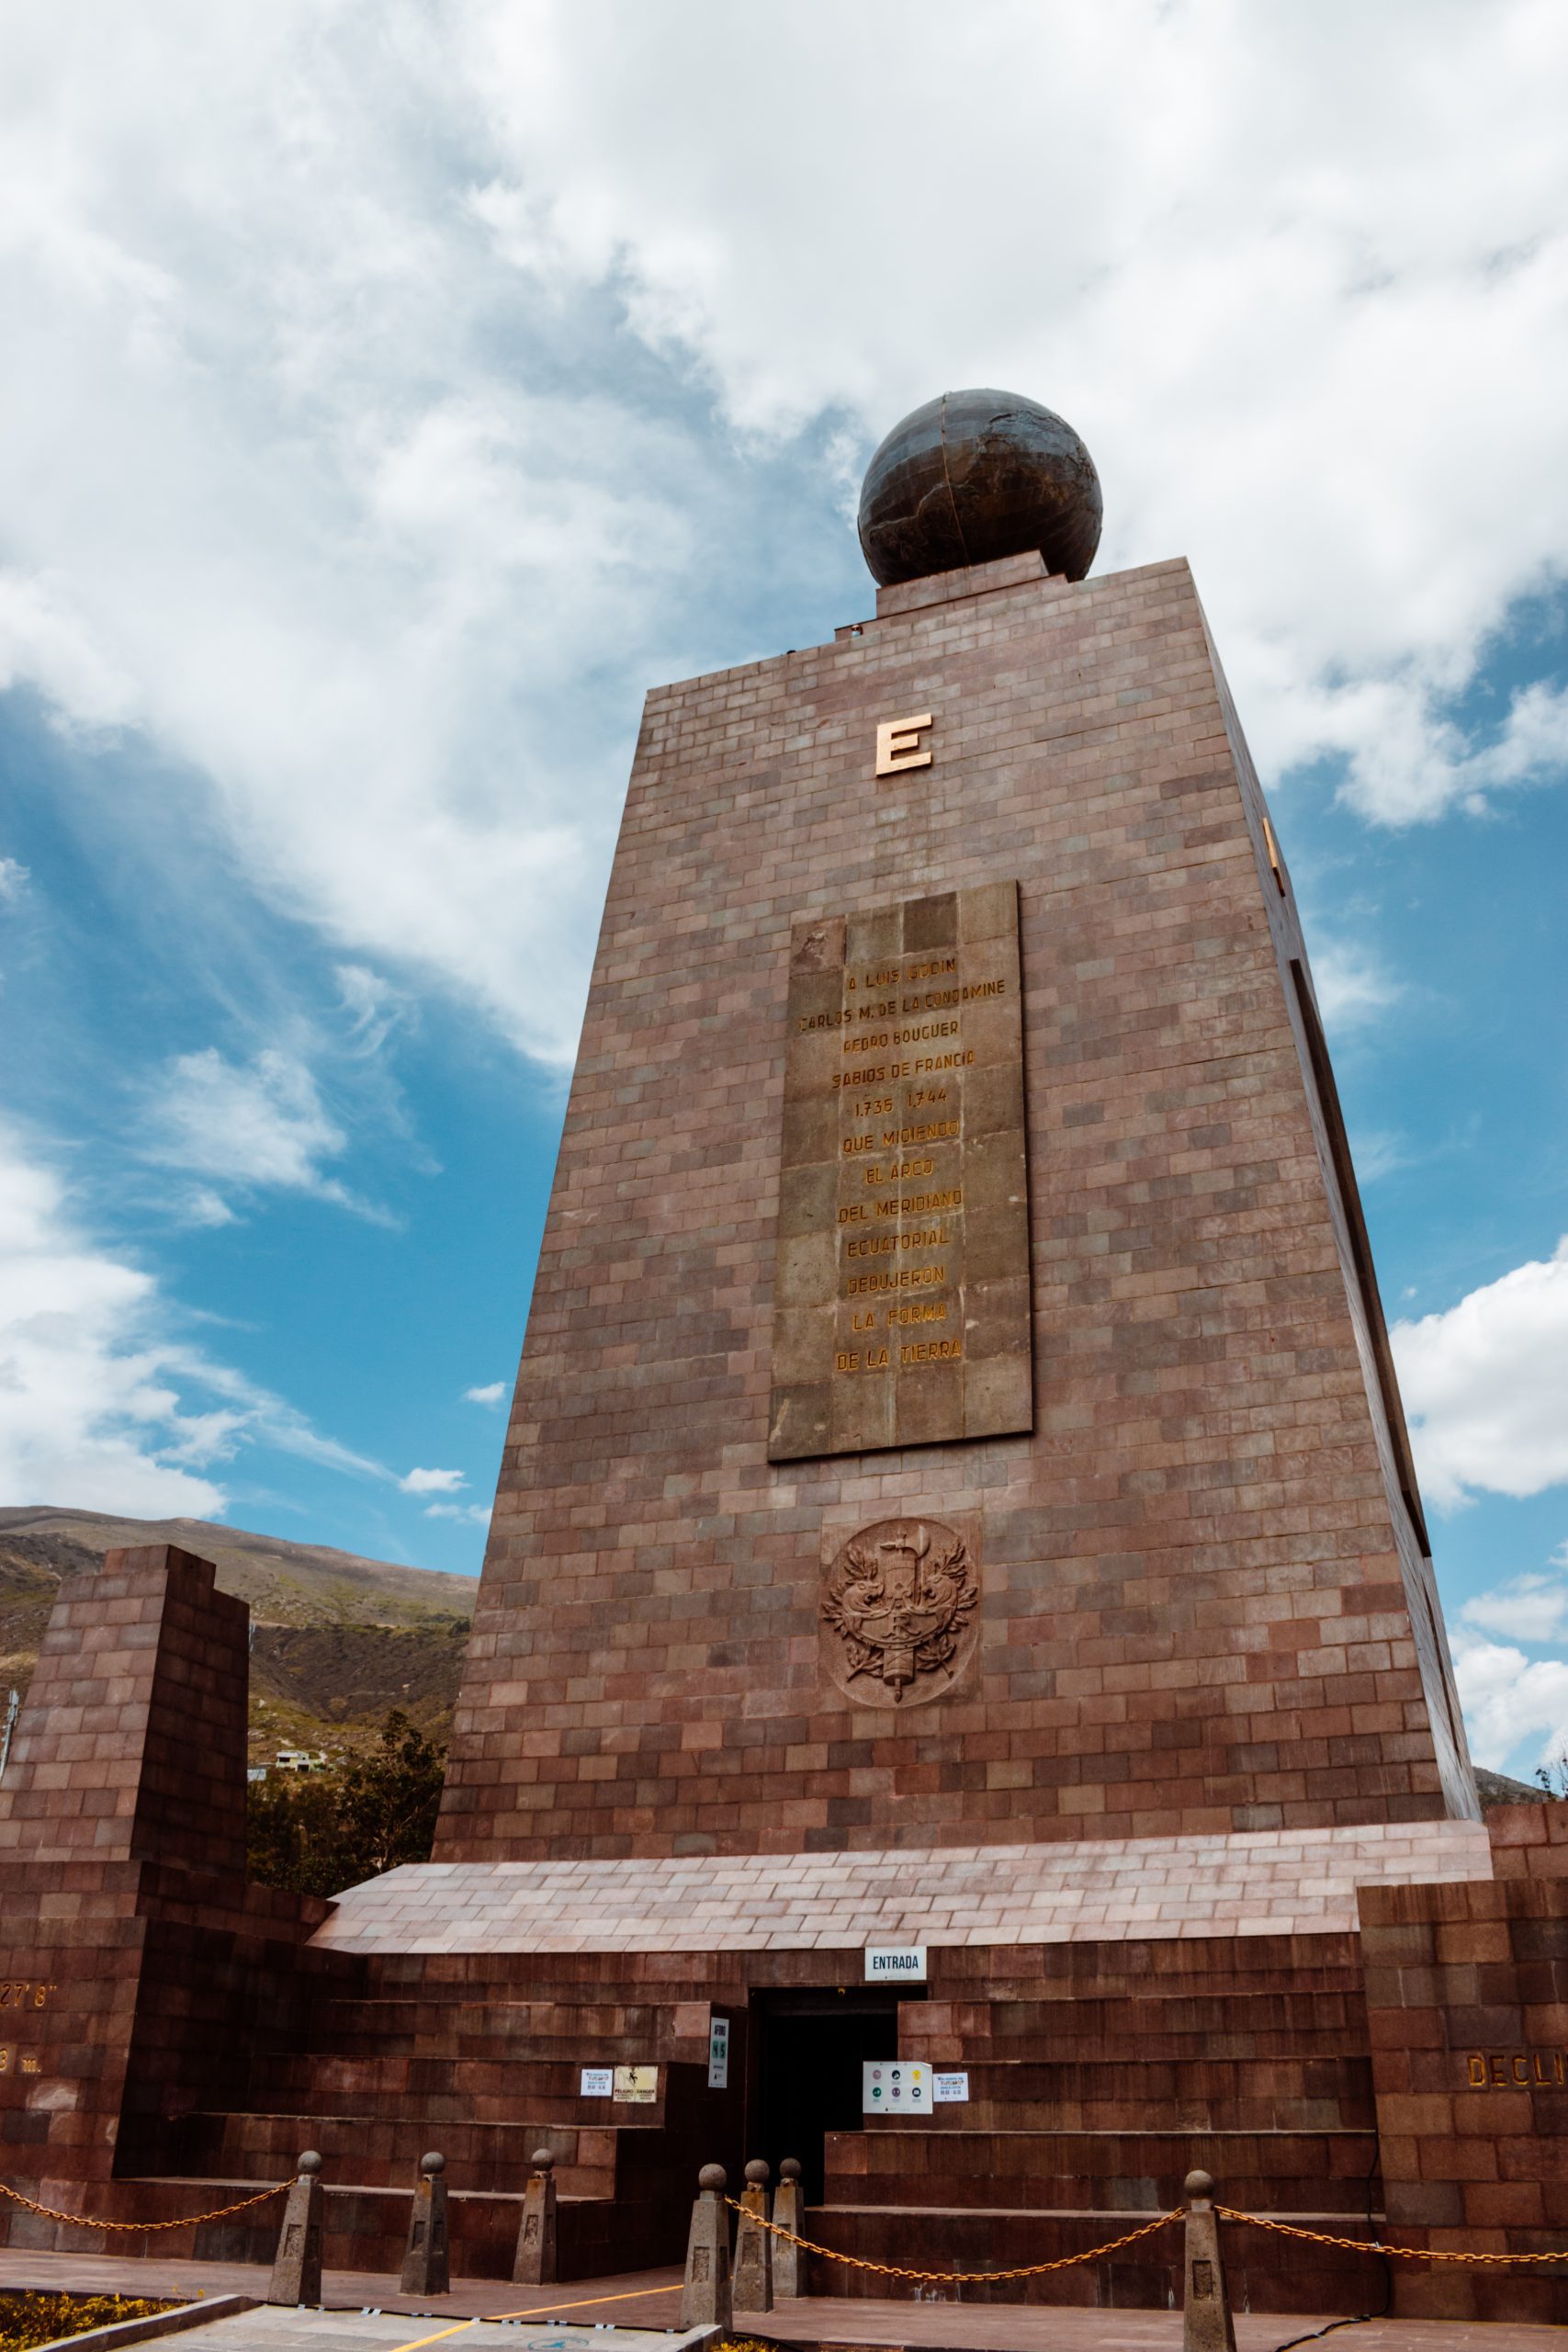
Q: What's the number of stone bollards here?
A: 7